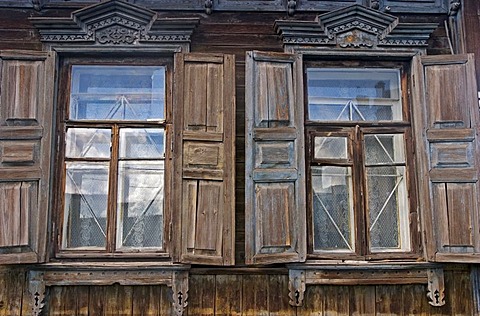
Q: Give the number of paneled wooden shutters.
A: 4